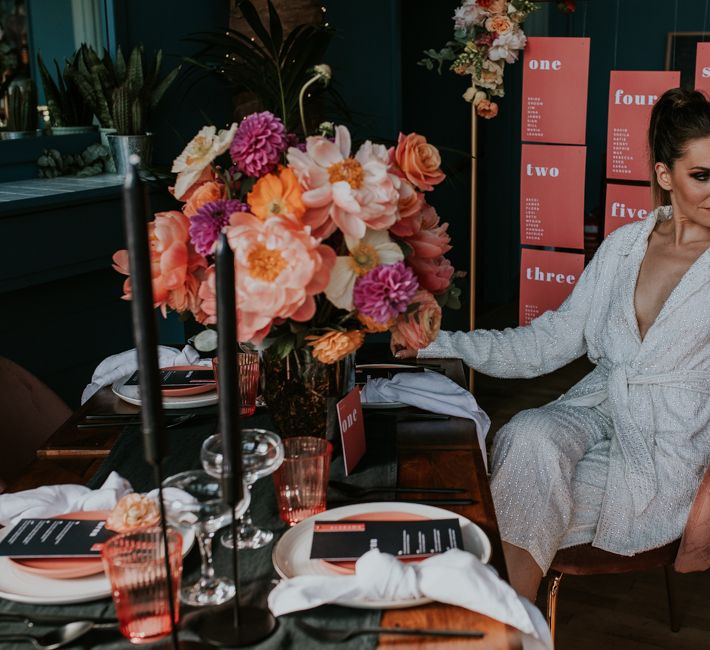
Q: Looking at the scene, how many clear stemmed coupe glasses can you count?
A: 2